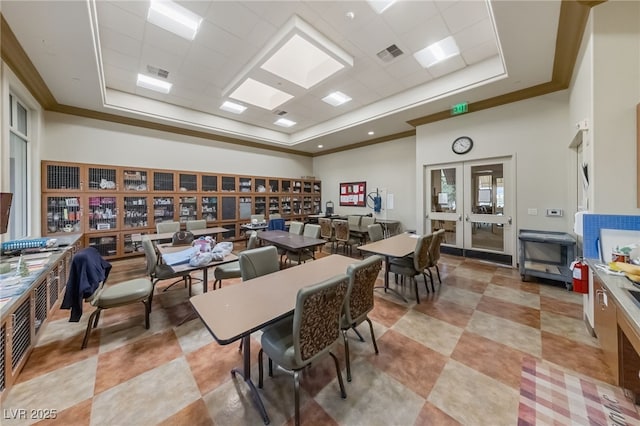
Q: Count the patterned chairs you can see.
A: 6